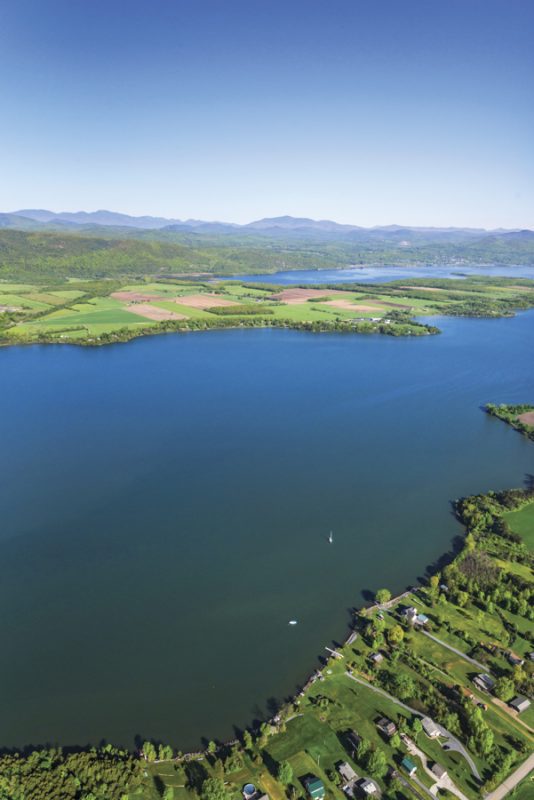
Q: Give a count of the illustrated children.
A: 0